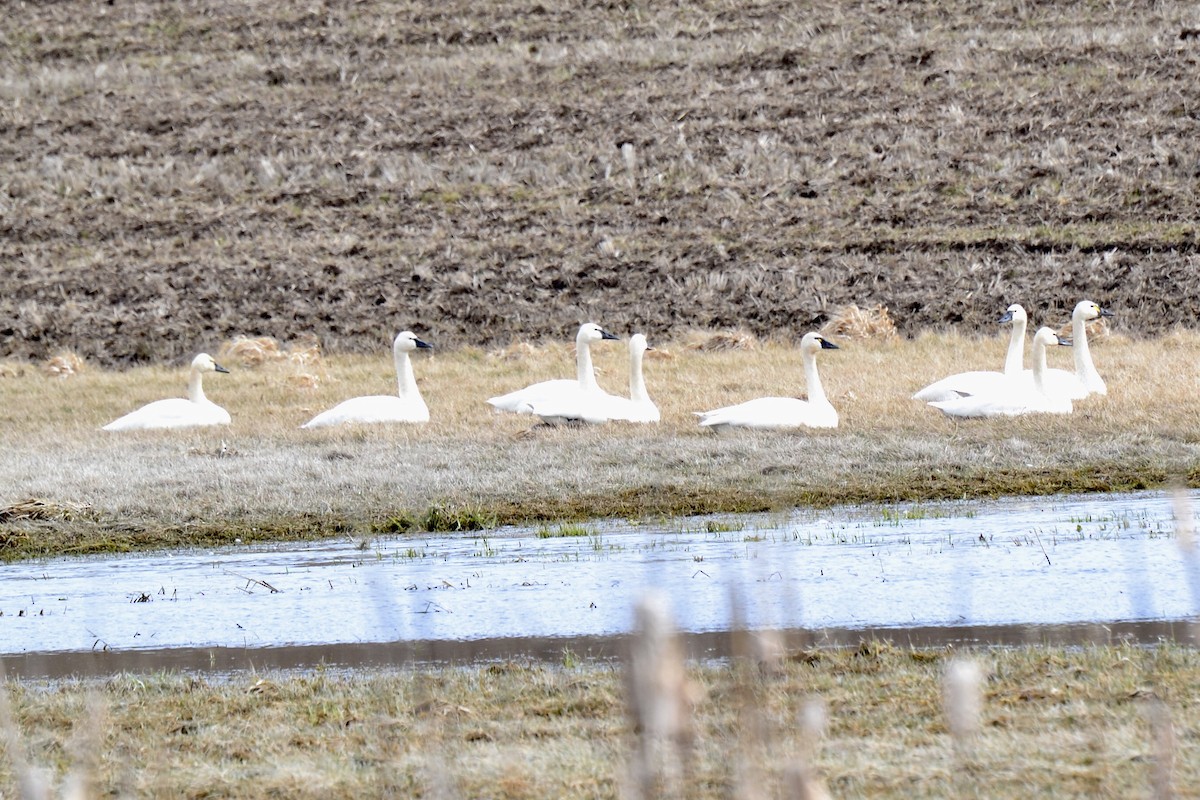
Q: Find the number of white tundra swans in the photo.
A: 8